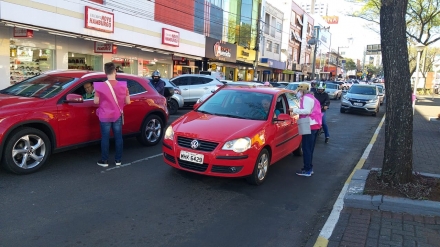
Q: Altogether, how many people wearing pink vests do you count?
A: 2